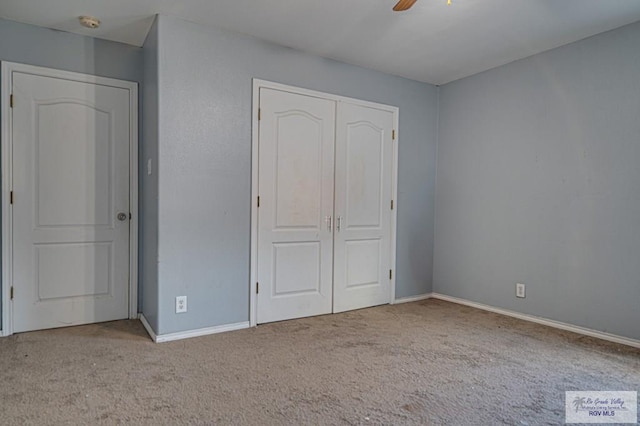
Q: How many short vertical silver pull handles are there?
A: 2